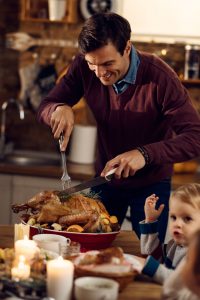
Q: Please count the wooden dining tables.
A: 1